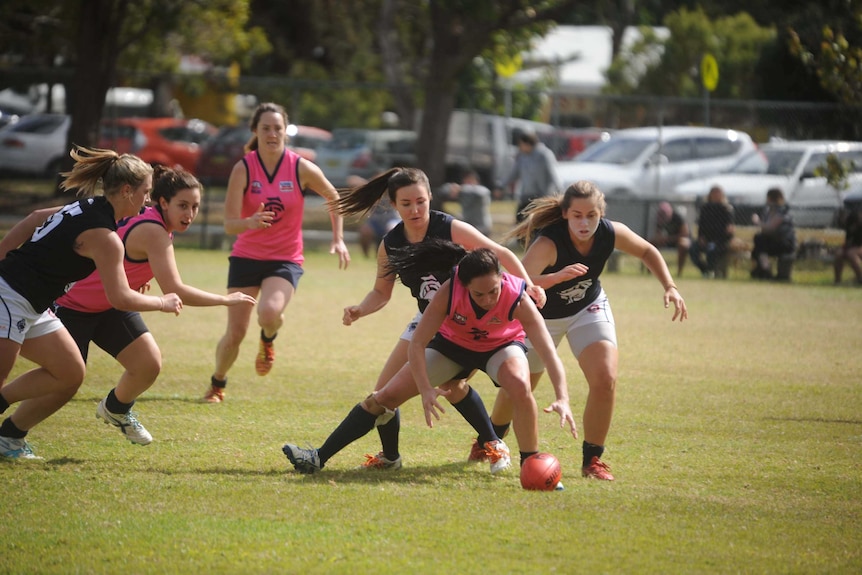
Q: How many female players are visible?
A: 6